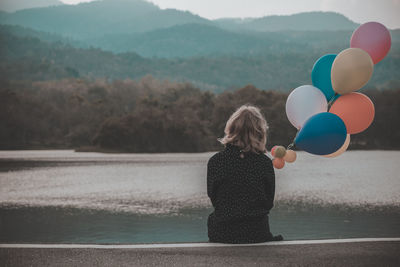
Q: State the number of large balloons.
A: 7